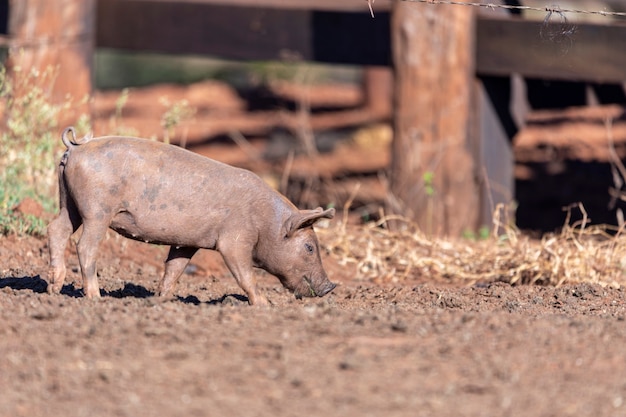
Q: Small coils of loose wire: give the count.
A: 1